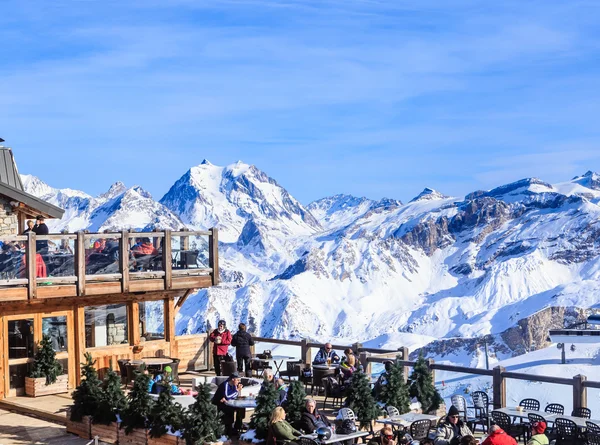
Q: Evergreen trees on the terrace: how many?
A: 11